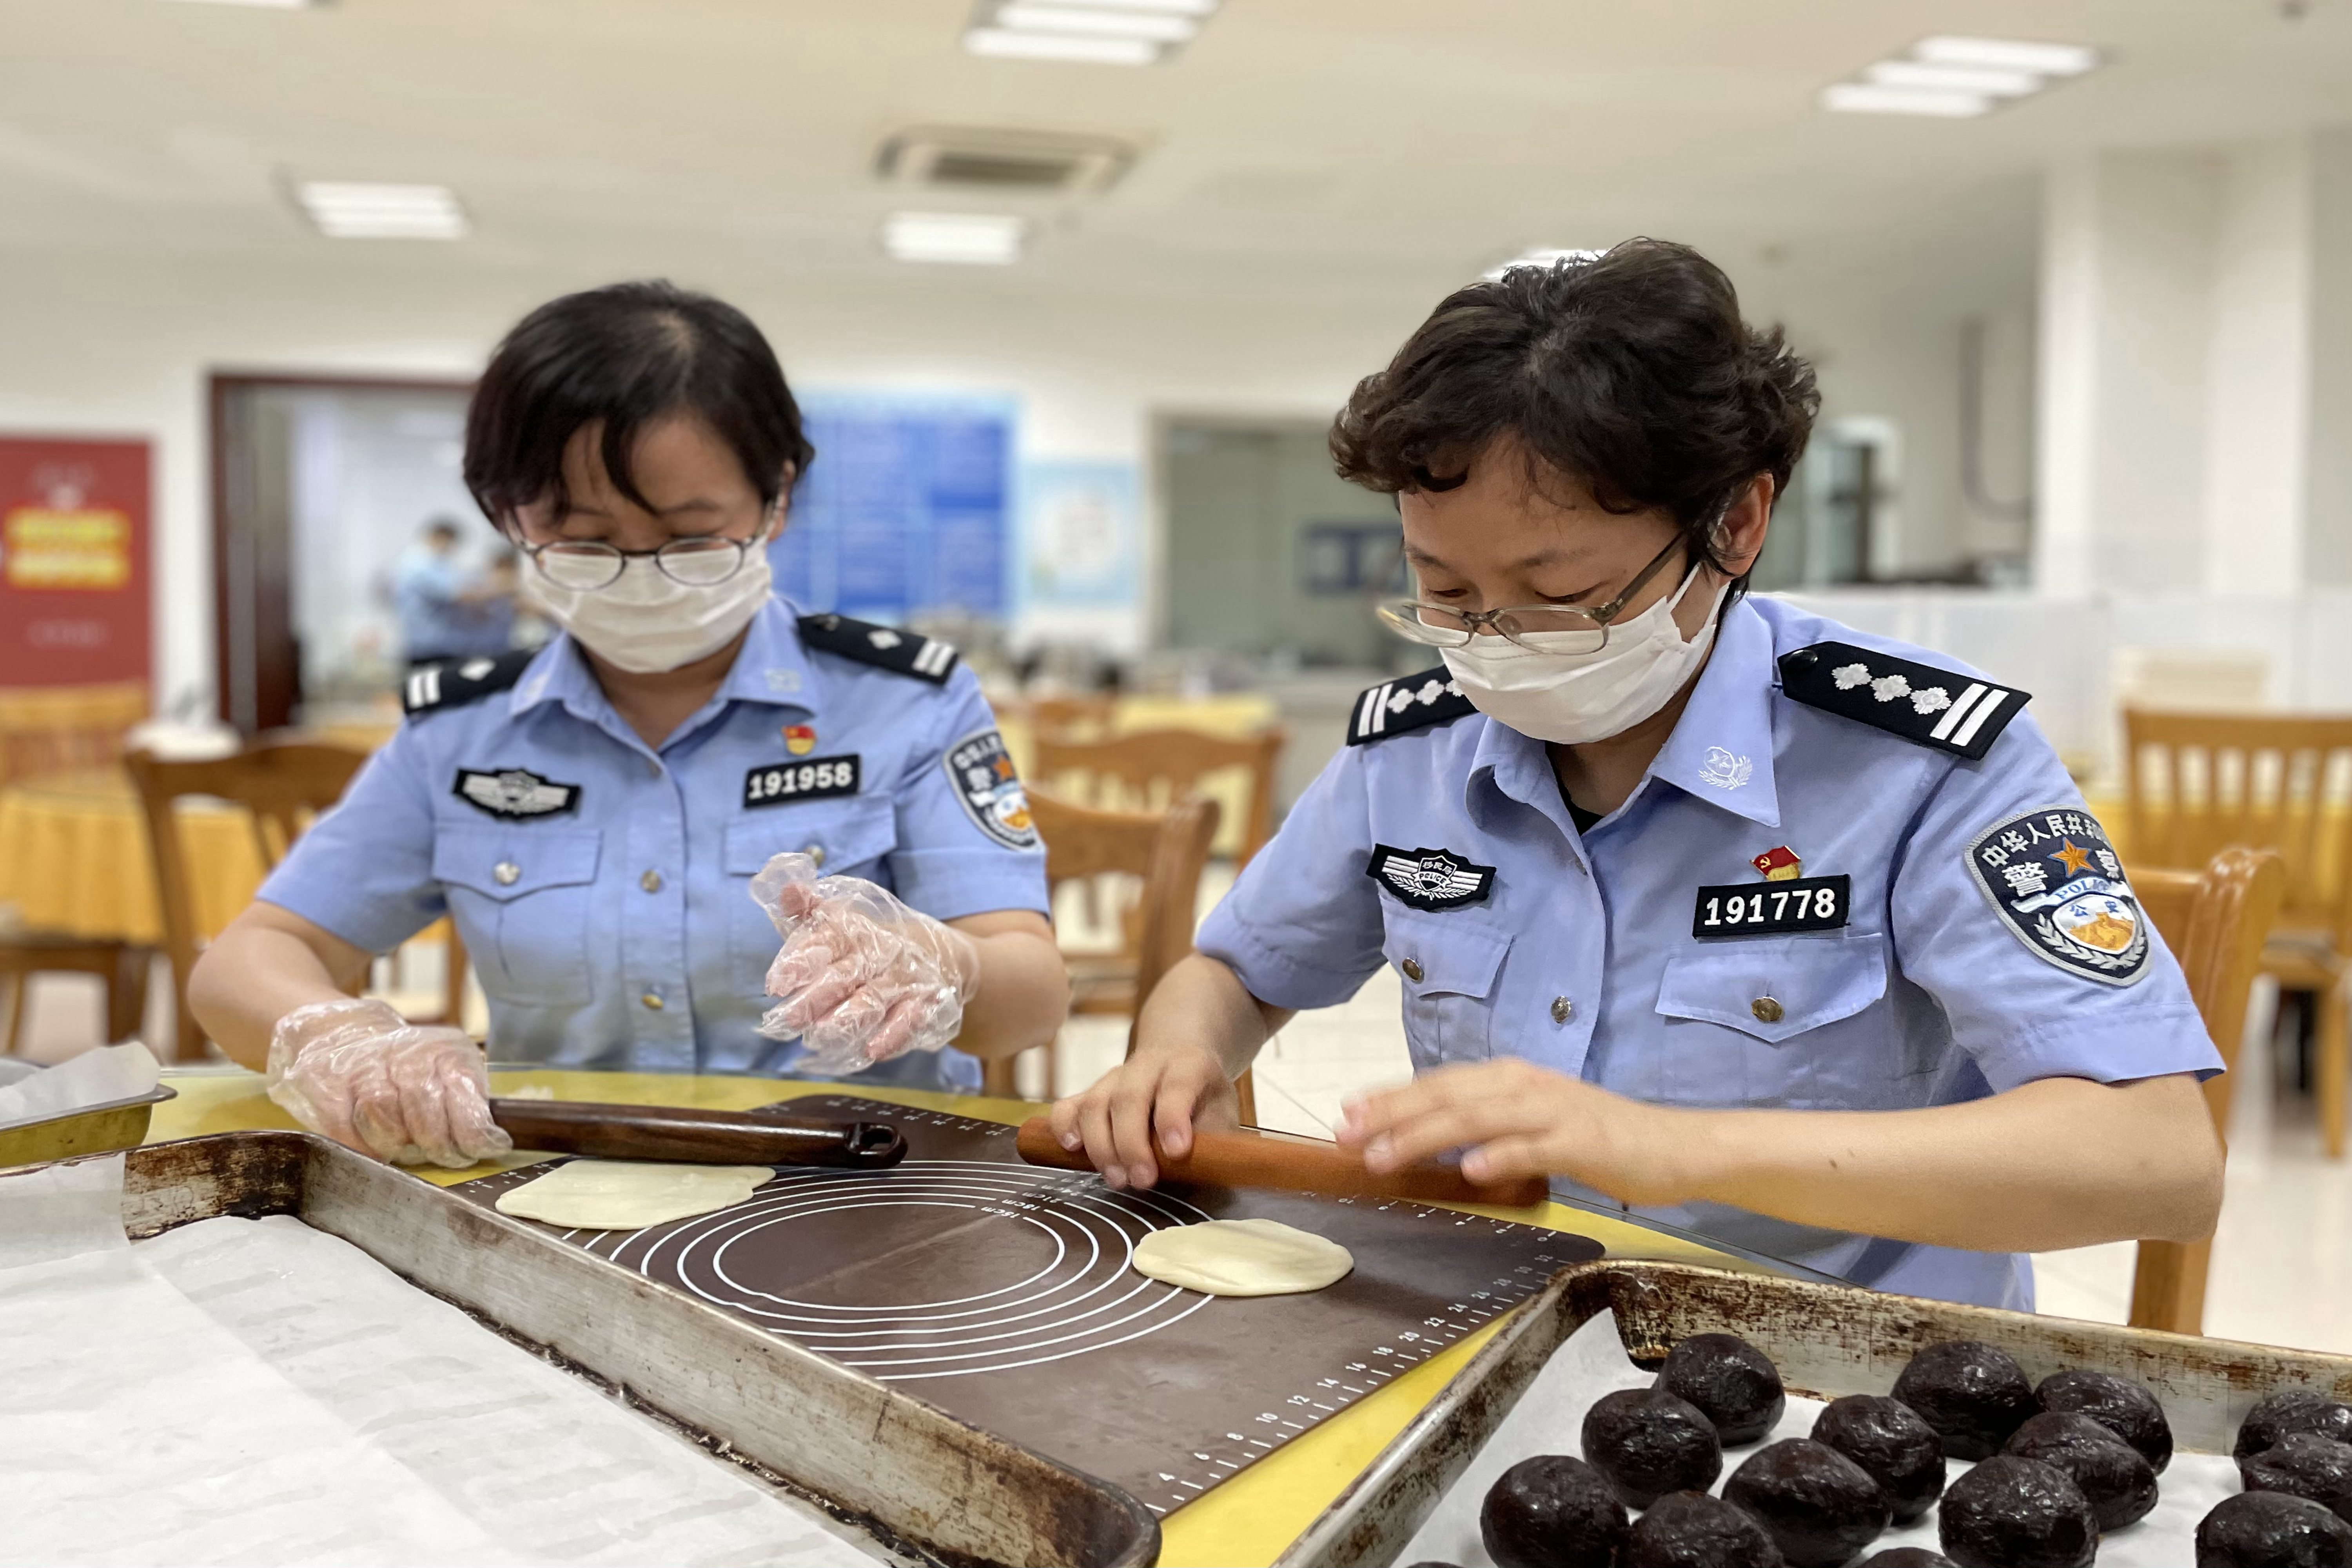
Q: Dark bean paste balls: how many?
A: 15